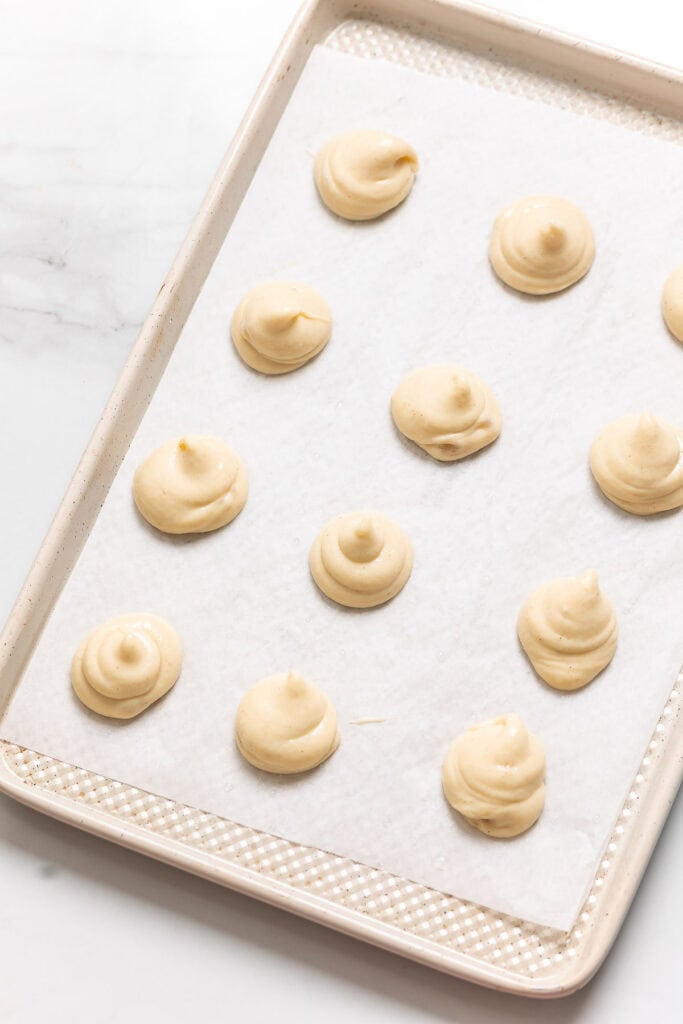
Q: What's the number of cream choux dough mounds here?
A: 12